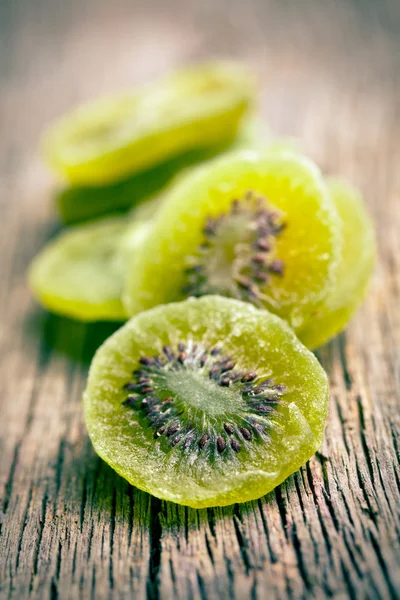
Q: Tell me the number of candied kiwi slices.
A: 6